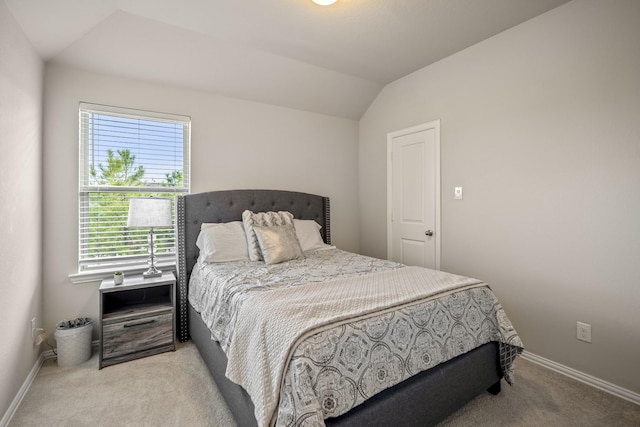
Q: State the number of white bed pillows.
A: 2